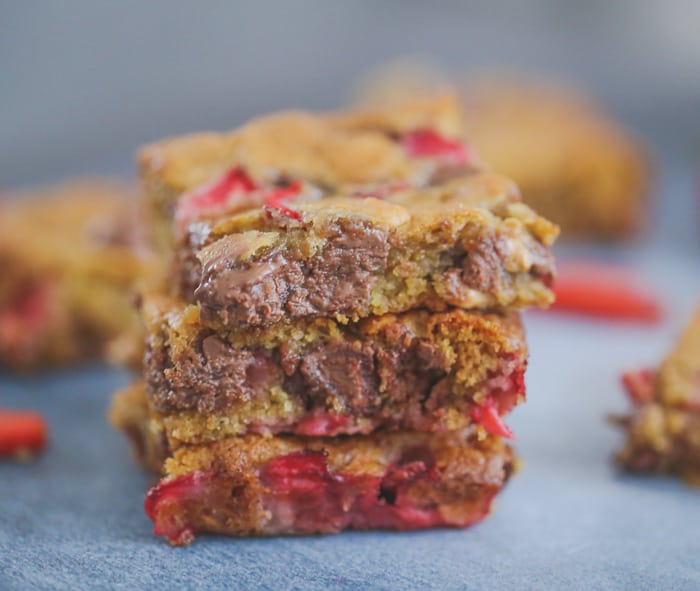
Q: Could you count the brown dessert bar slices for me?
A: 6